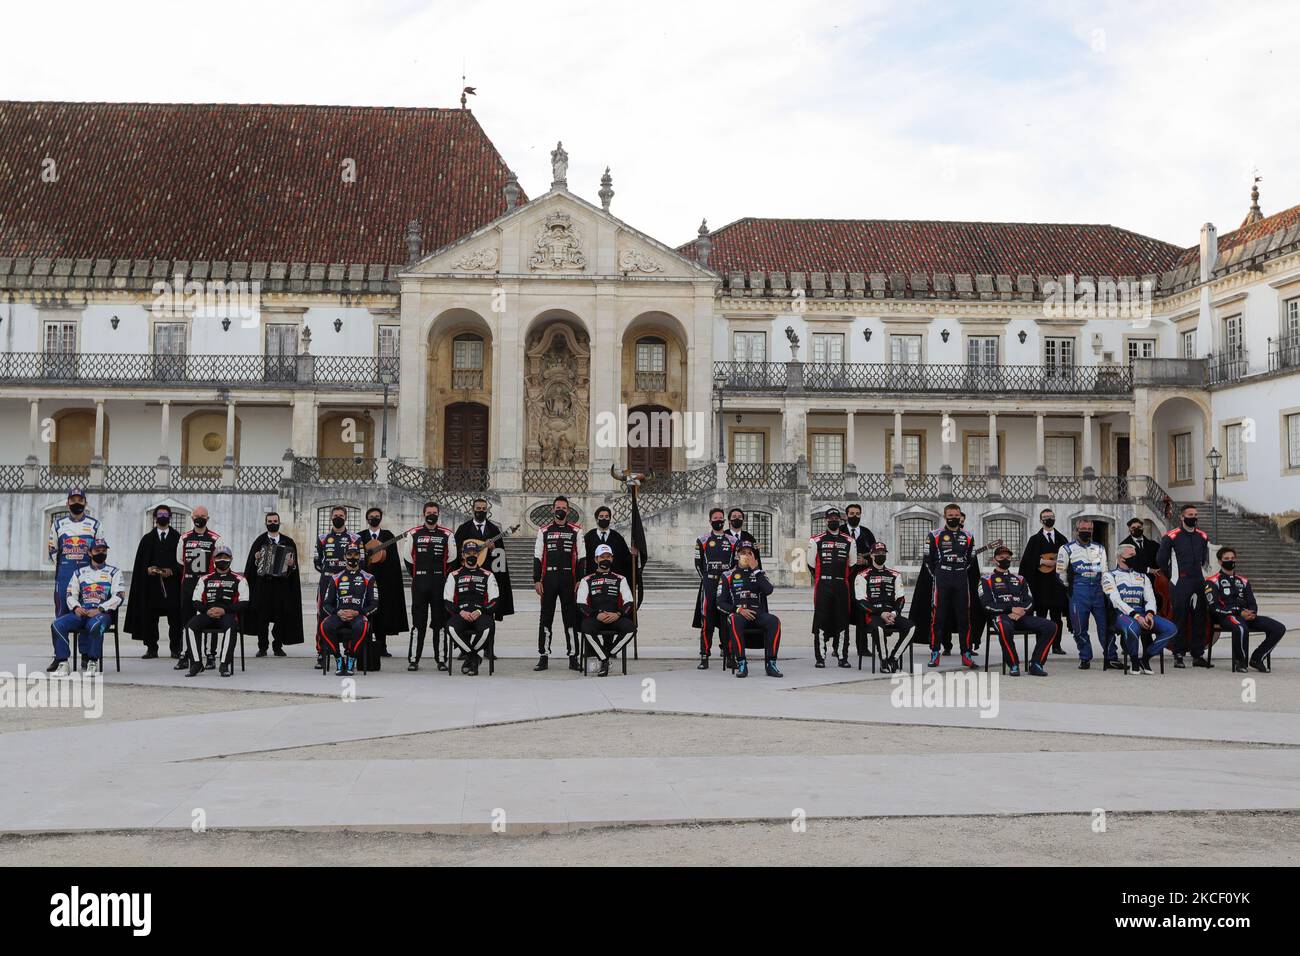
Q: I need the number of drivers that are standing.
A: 10